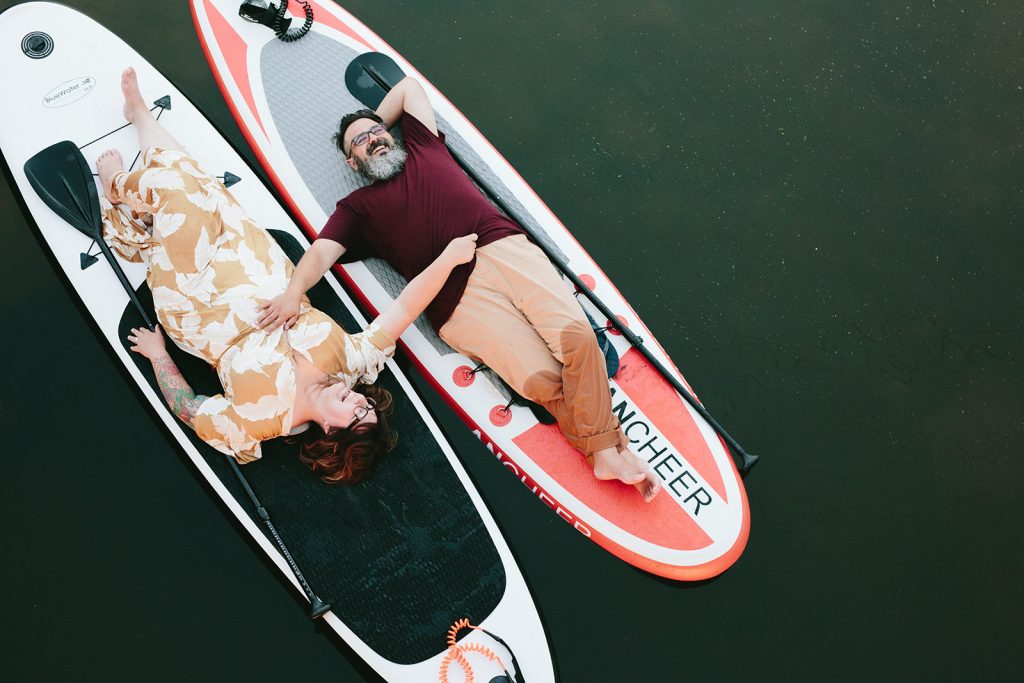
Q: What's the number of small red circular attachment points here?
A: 4